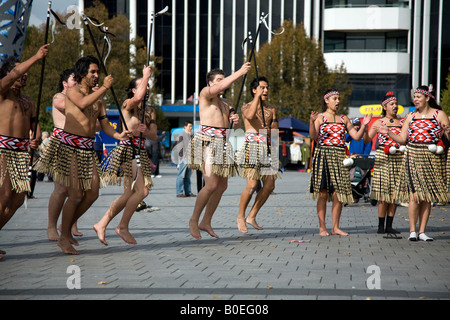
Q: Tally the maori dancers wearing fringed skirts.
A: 9